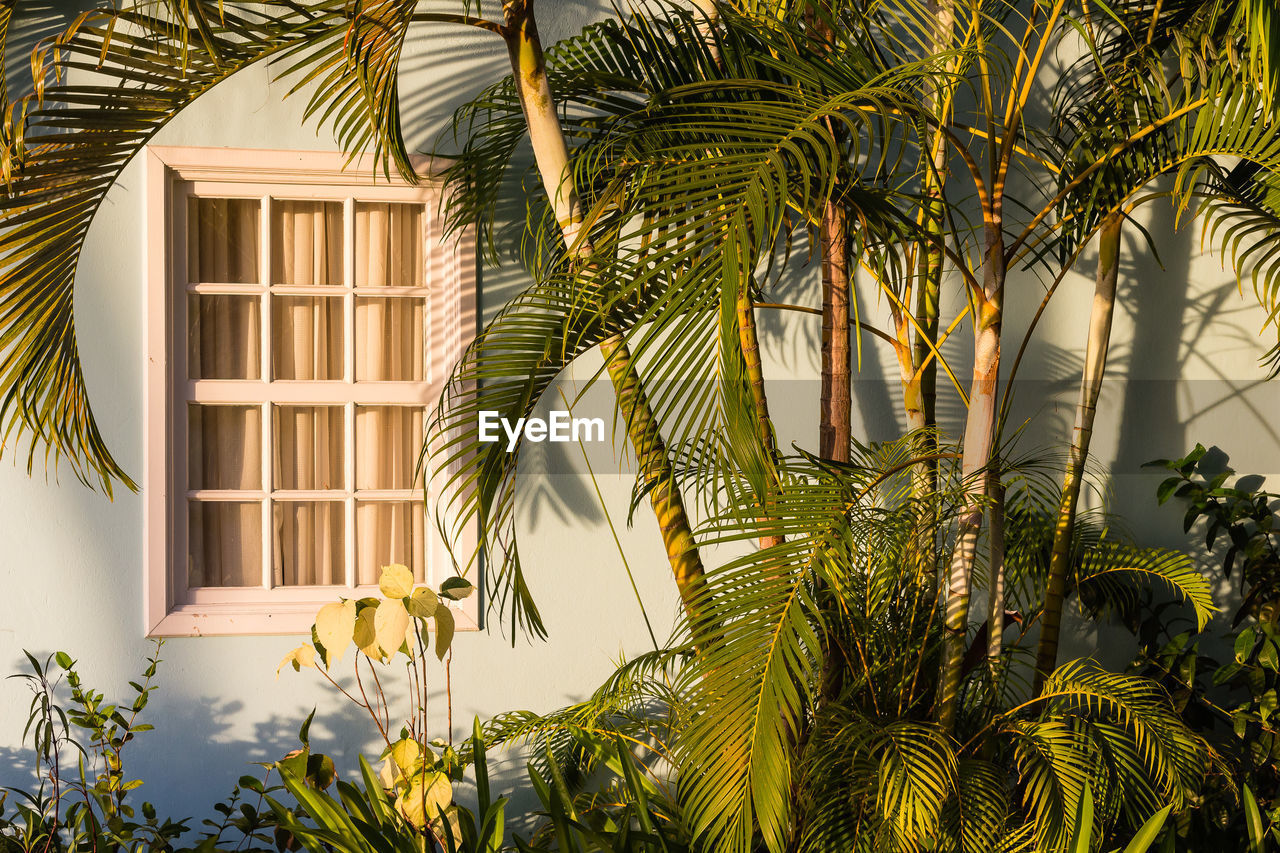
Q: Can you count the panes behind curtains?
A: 12